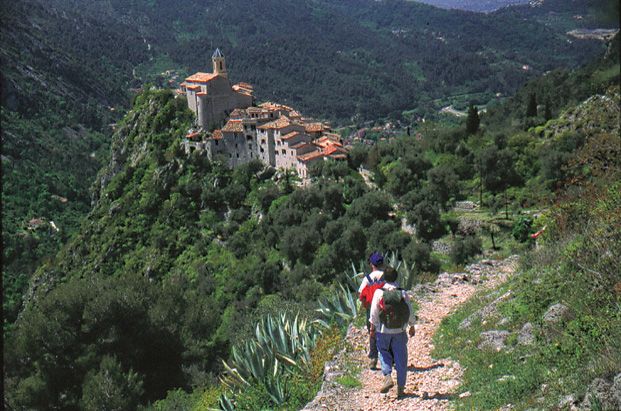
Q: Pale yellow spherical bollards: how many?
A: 0